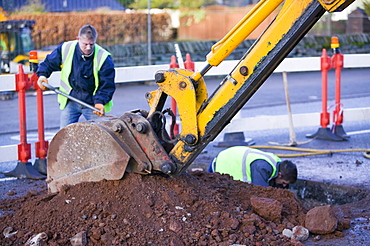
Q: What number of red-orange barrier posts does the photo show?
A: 6